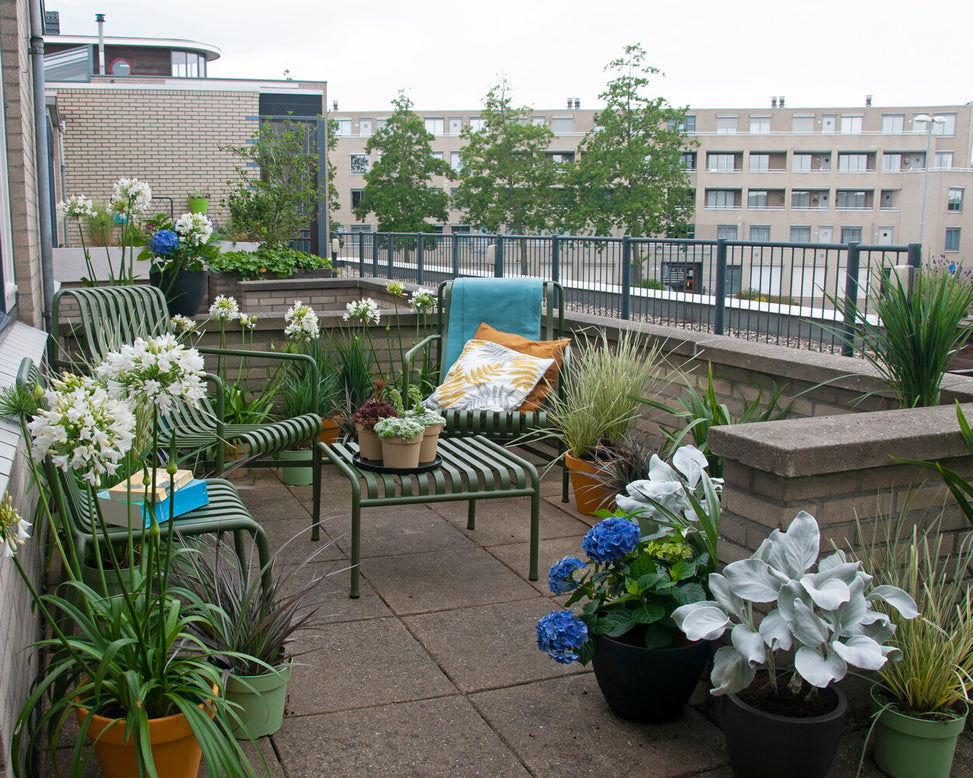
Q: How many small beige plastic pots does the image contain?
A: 3